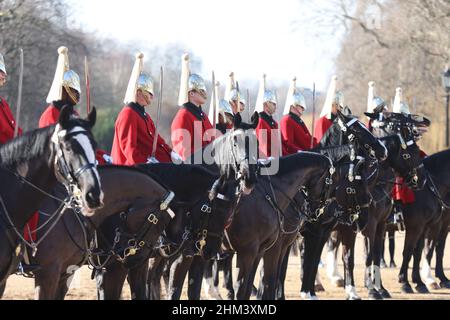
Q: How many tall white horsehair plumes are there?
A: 10